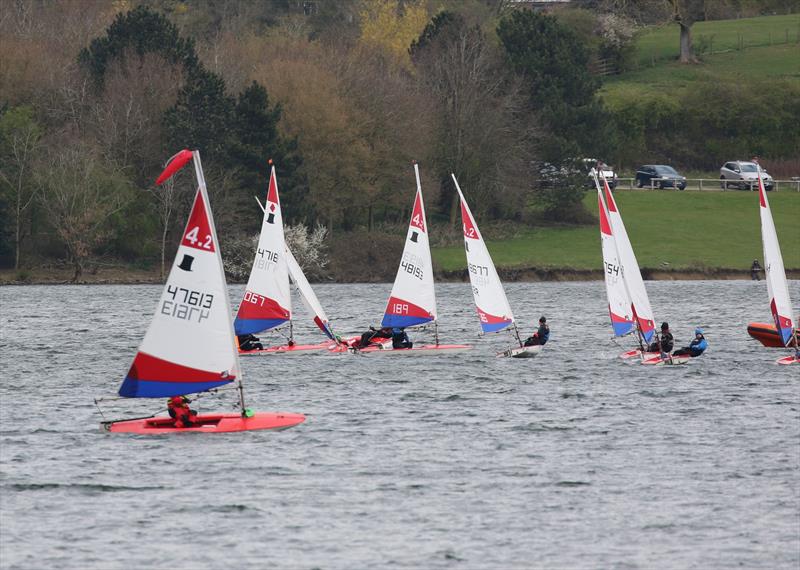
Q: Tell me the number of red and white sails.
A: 8